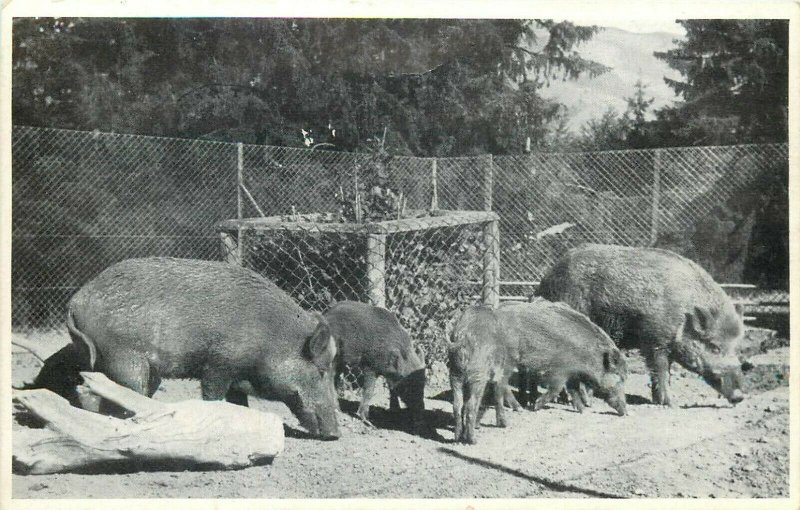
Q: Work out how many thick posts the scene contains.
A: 3